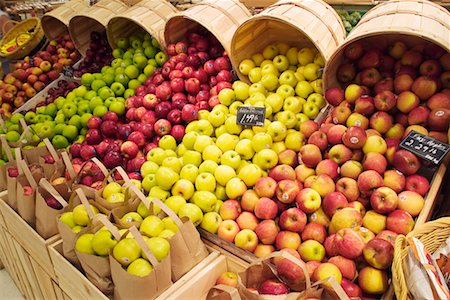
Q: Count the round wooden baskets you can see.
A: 6